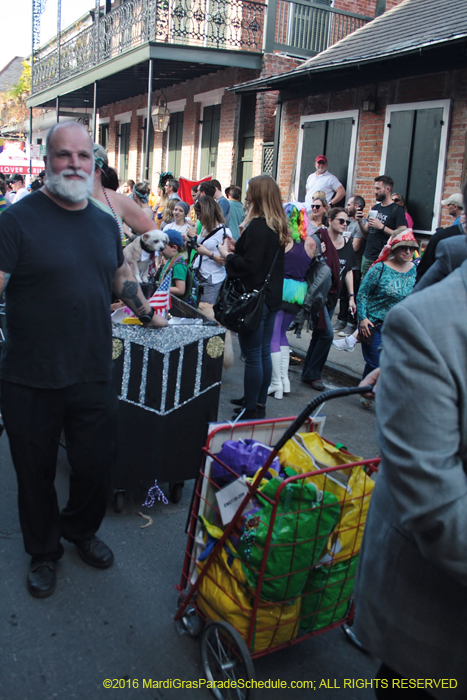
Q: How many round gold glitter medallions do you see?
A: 2